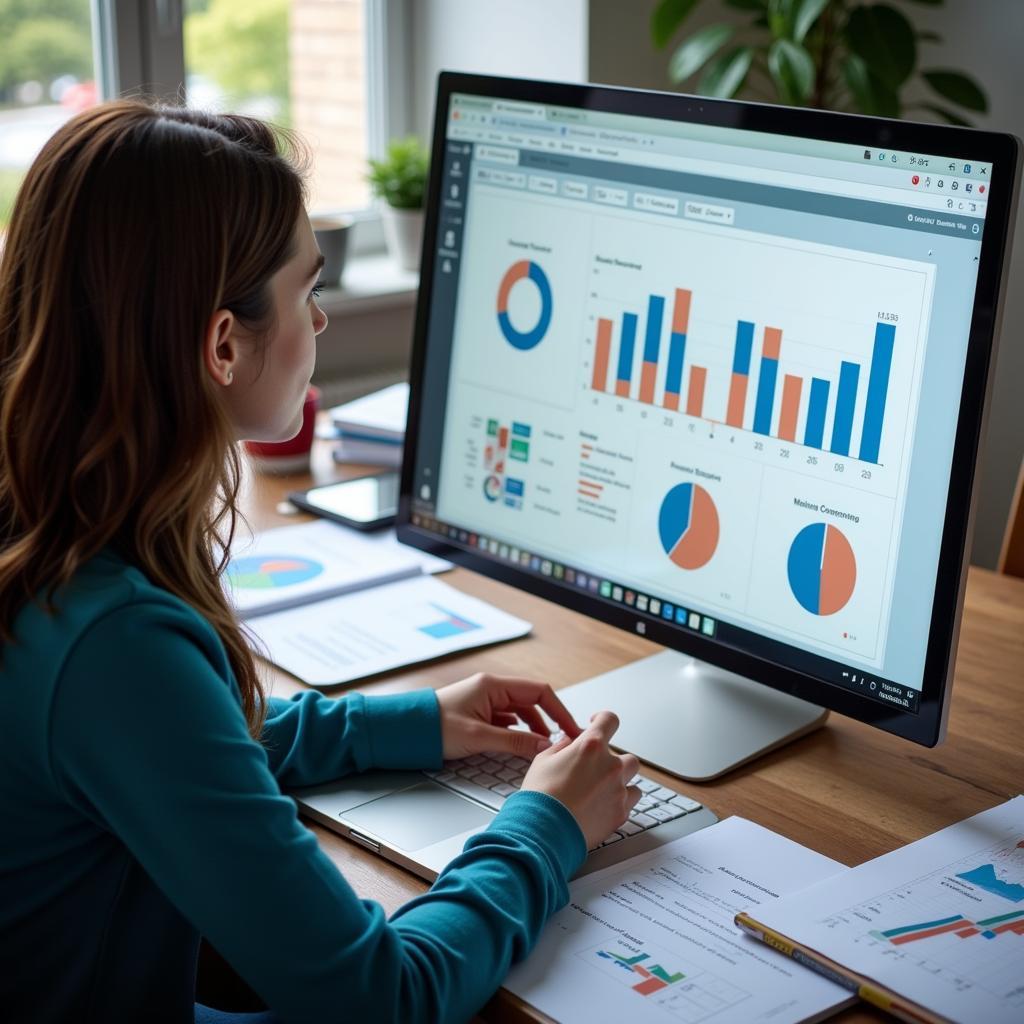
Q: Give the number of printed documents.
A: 4